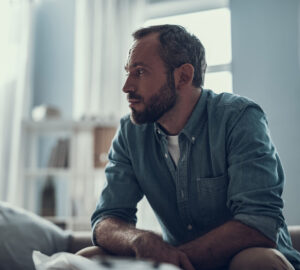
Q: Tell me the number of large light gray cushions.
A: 1